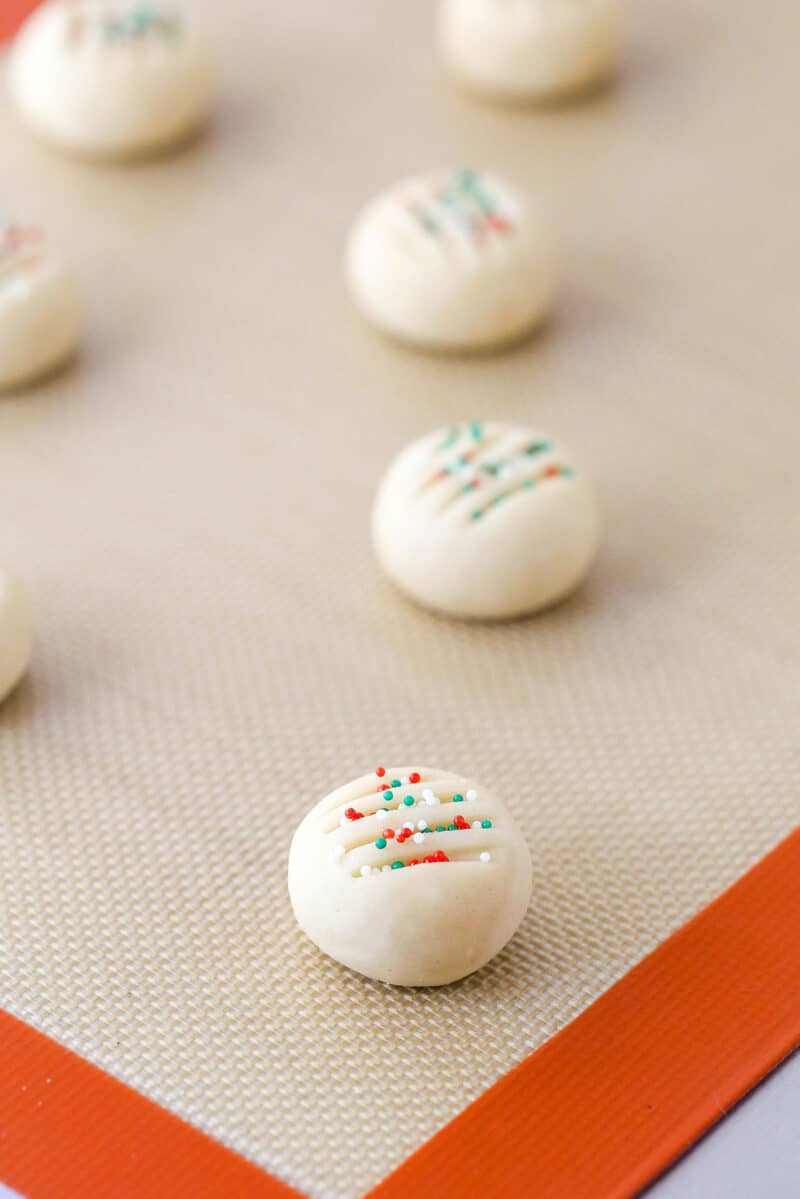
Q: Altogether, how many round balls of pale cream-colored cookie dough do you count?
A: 7